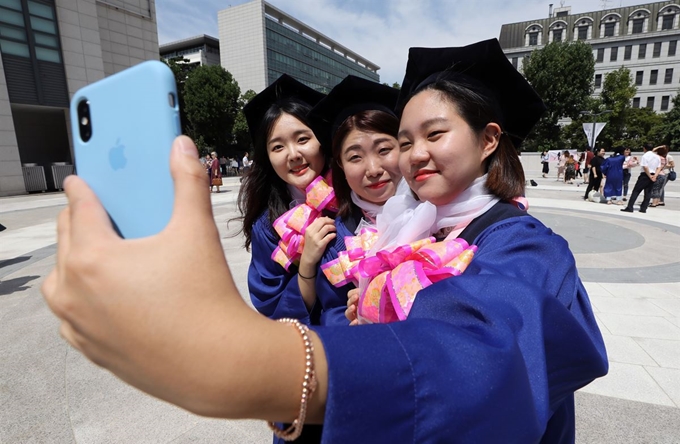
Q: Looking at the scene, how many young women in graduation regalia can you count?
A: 3